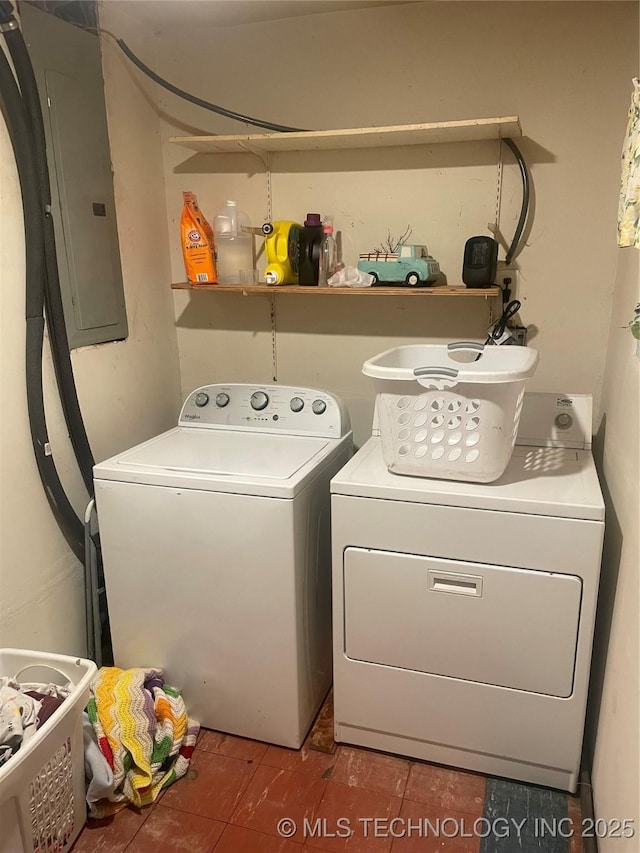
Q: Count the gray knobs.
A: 6